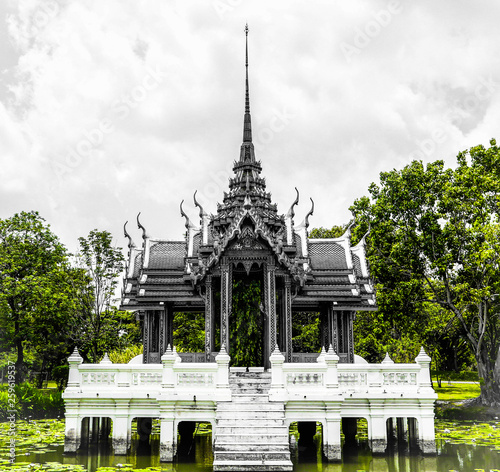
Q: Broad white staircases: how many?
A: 1